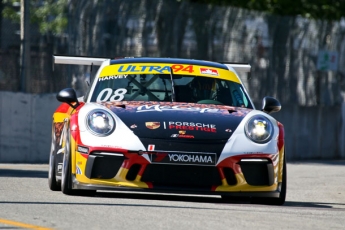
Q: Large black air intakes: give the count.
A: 3